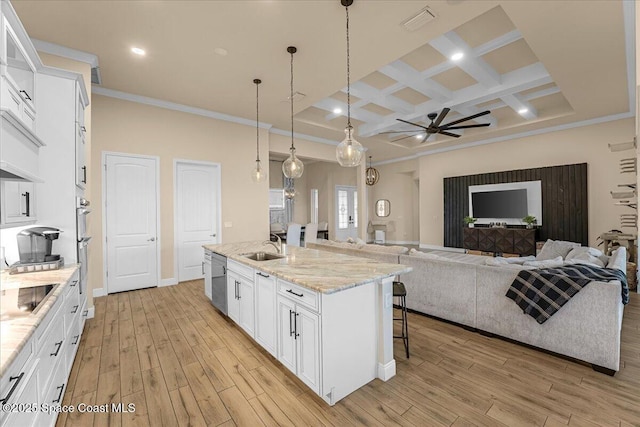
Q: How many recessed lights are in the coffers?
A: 4